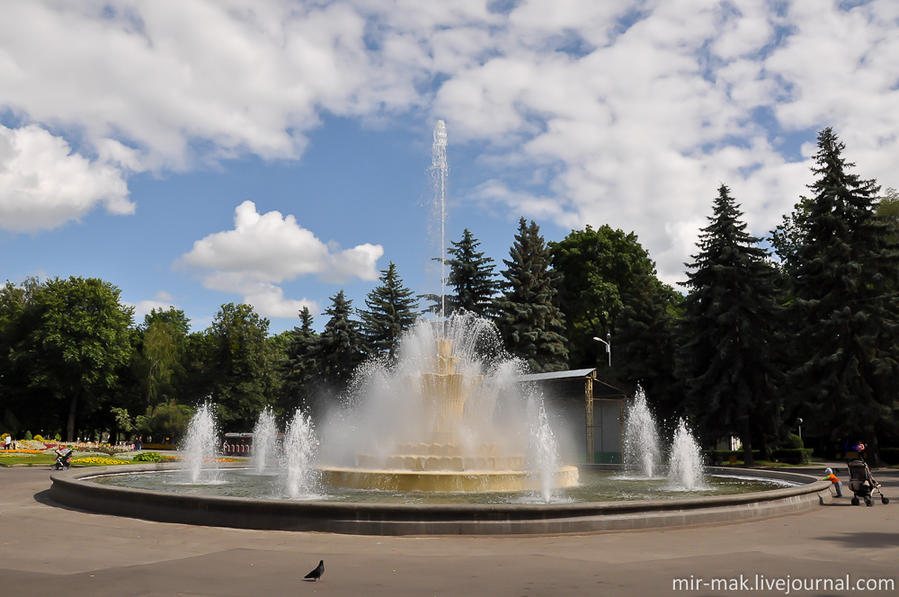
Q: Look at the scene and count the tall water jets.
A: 1